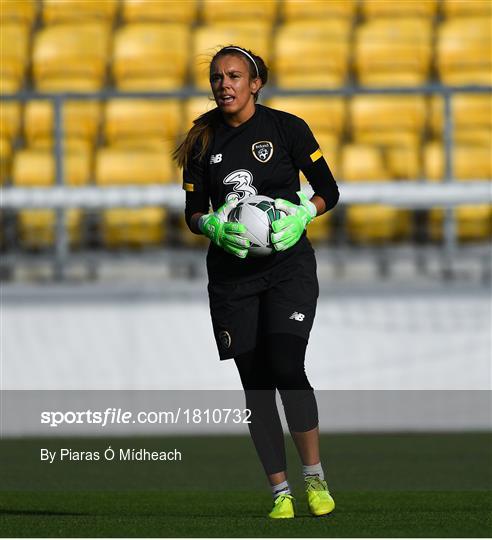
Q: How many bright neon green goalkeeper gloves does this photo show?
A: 2